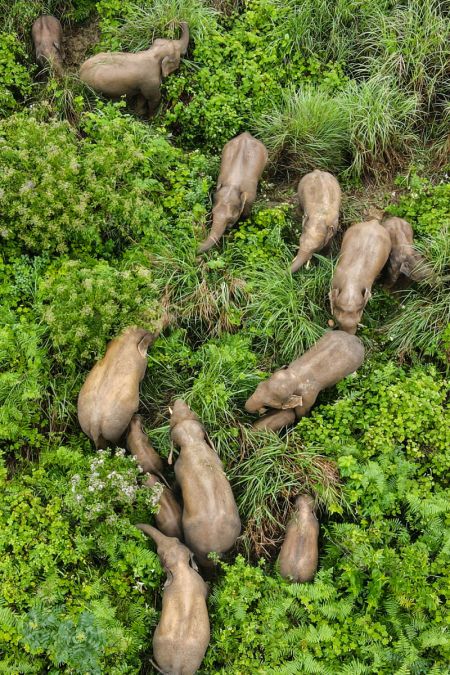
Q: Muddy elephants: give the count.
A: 14